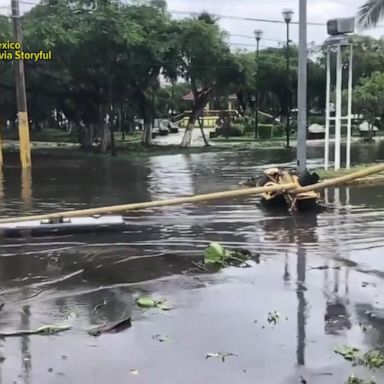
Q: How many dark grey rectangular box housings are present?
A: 1